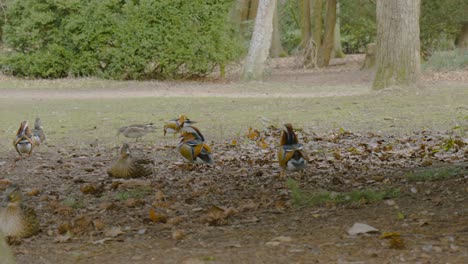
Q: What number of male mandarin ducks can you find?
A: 4